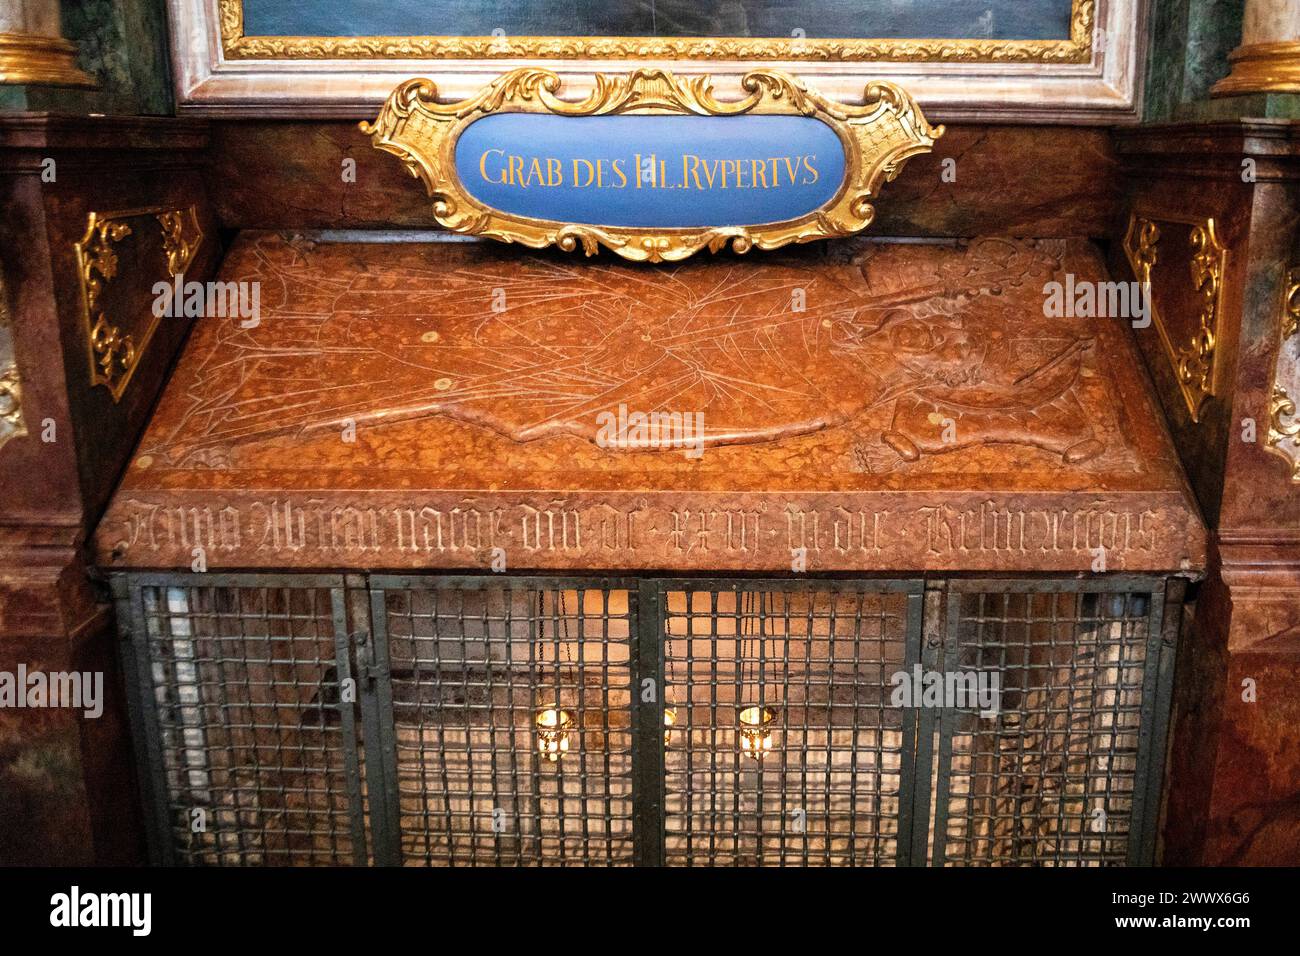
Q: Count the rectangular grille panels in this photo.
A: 4